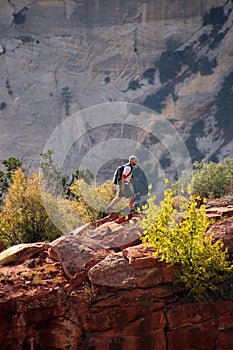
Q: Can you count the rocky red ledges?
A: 1